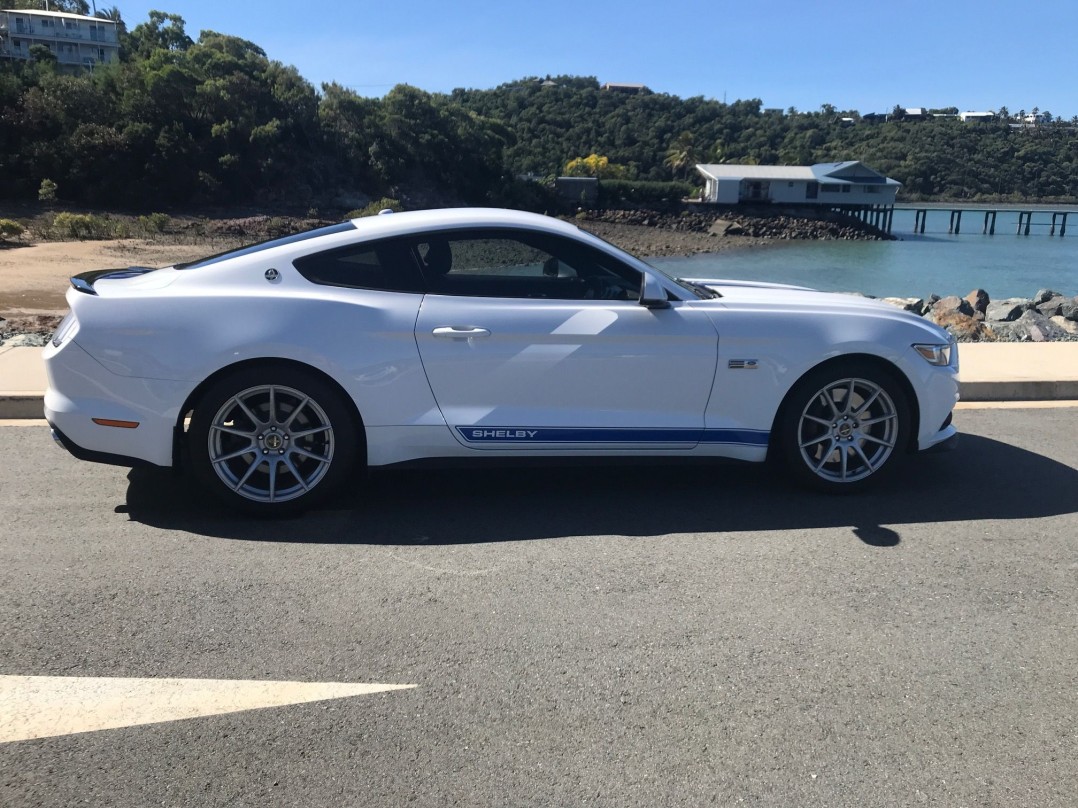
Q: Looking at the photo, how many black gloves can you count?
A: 0